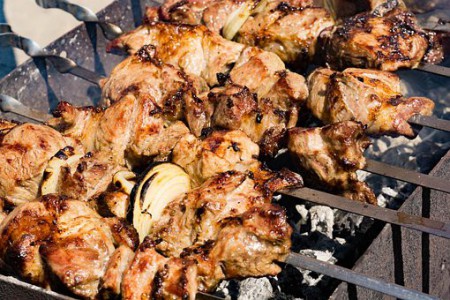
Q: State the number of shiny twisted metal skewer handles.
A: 3